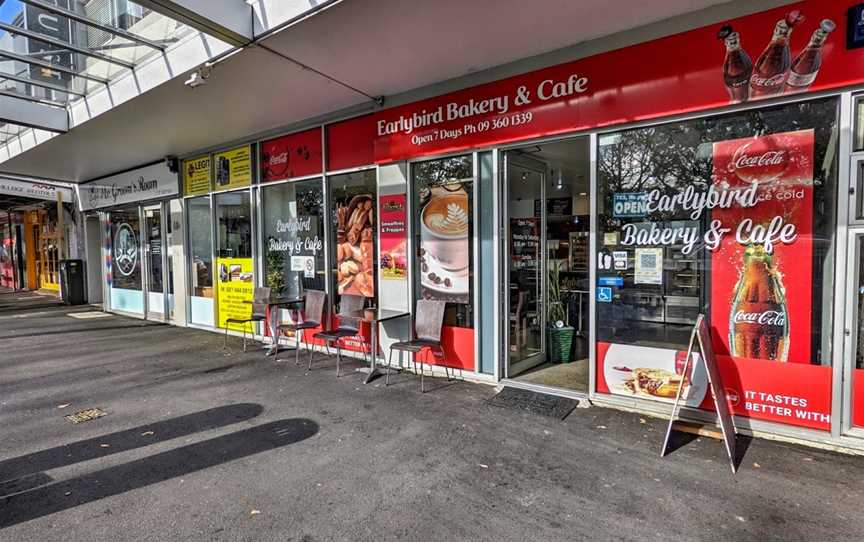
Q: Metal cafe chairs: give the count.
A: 4